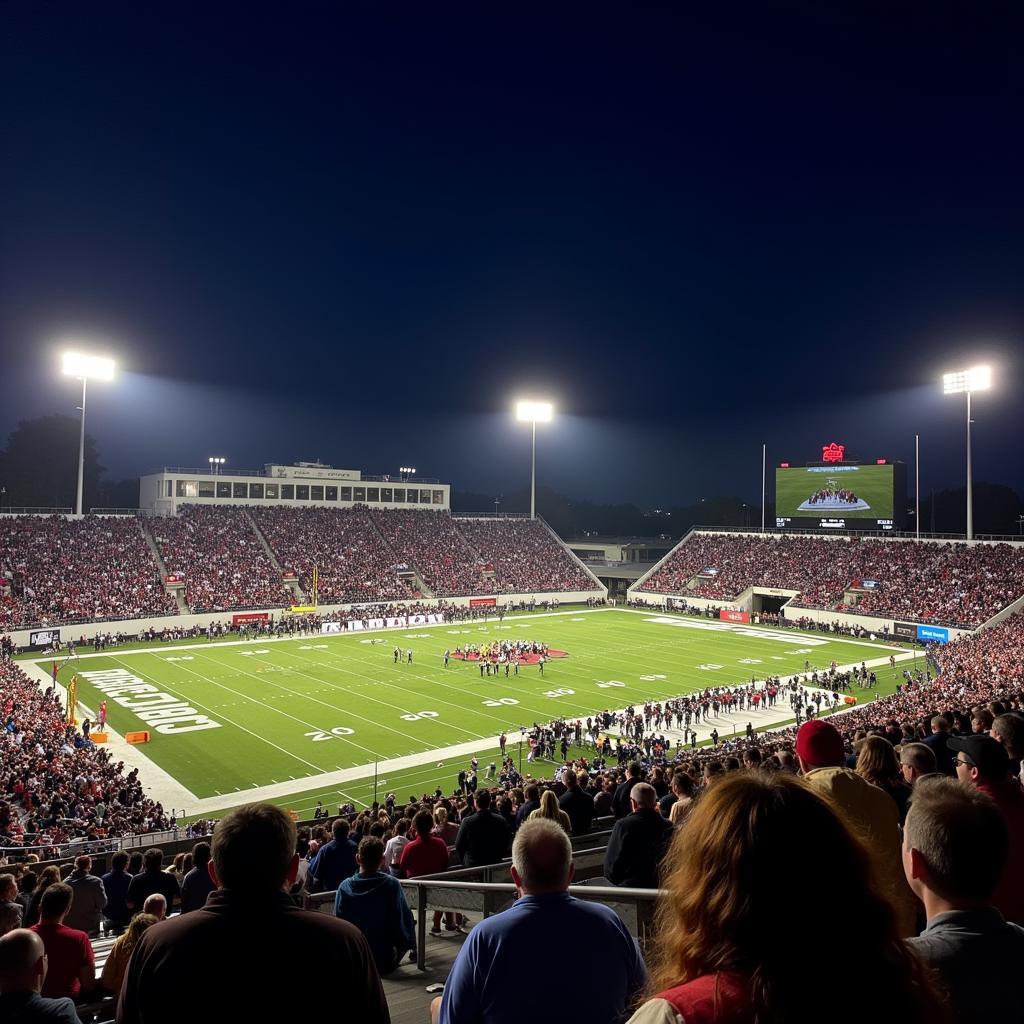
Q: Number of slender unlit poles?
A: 2